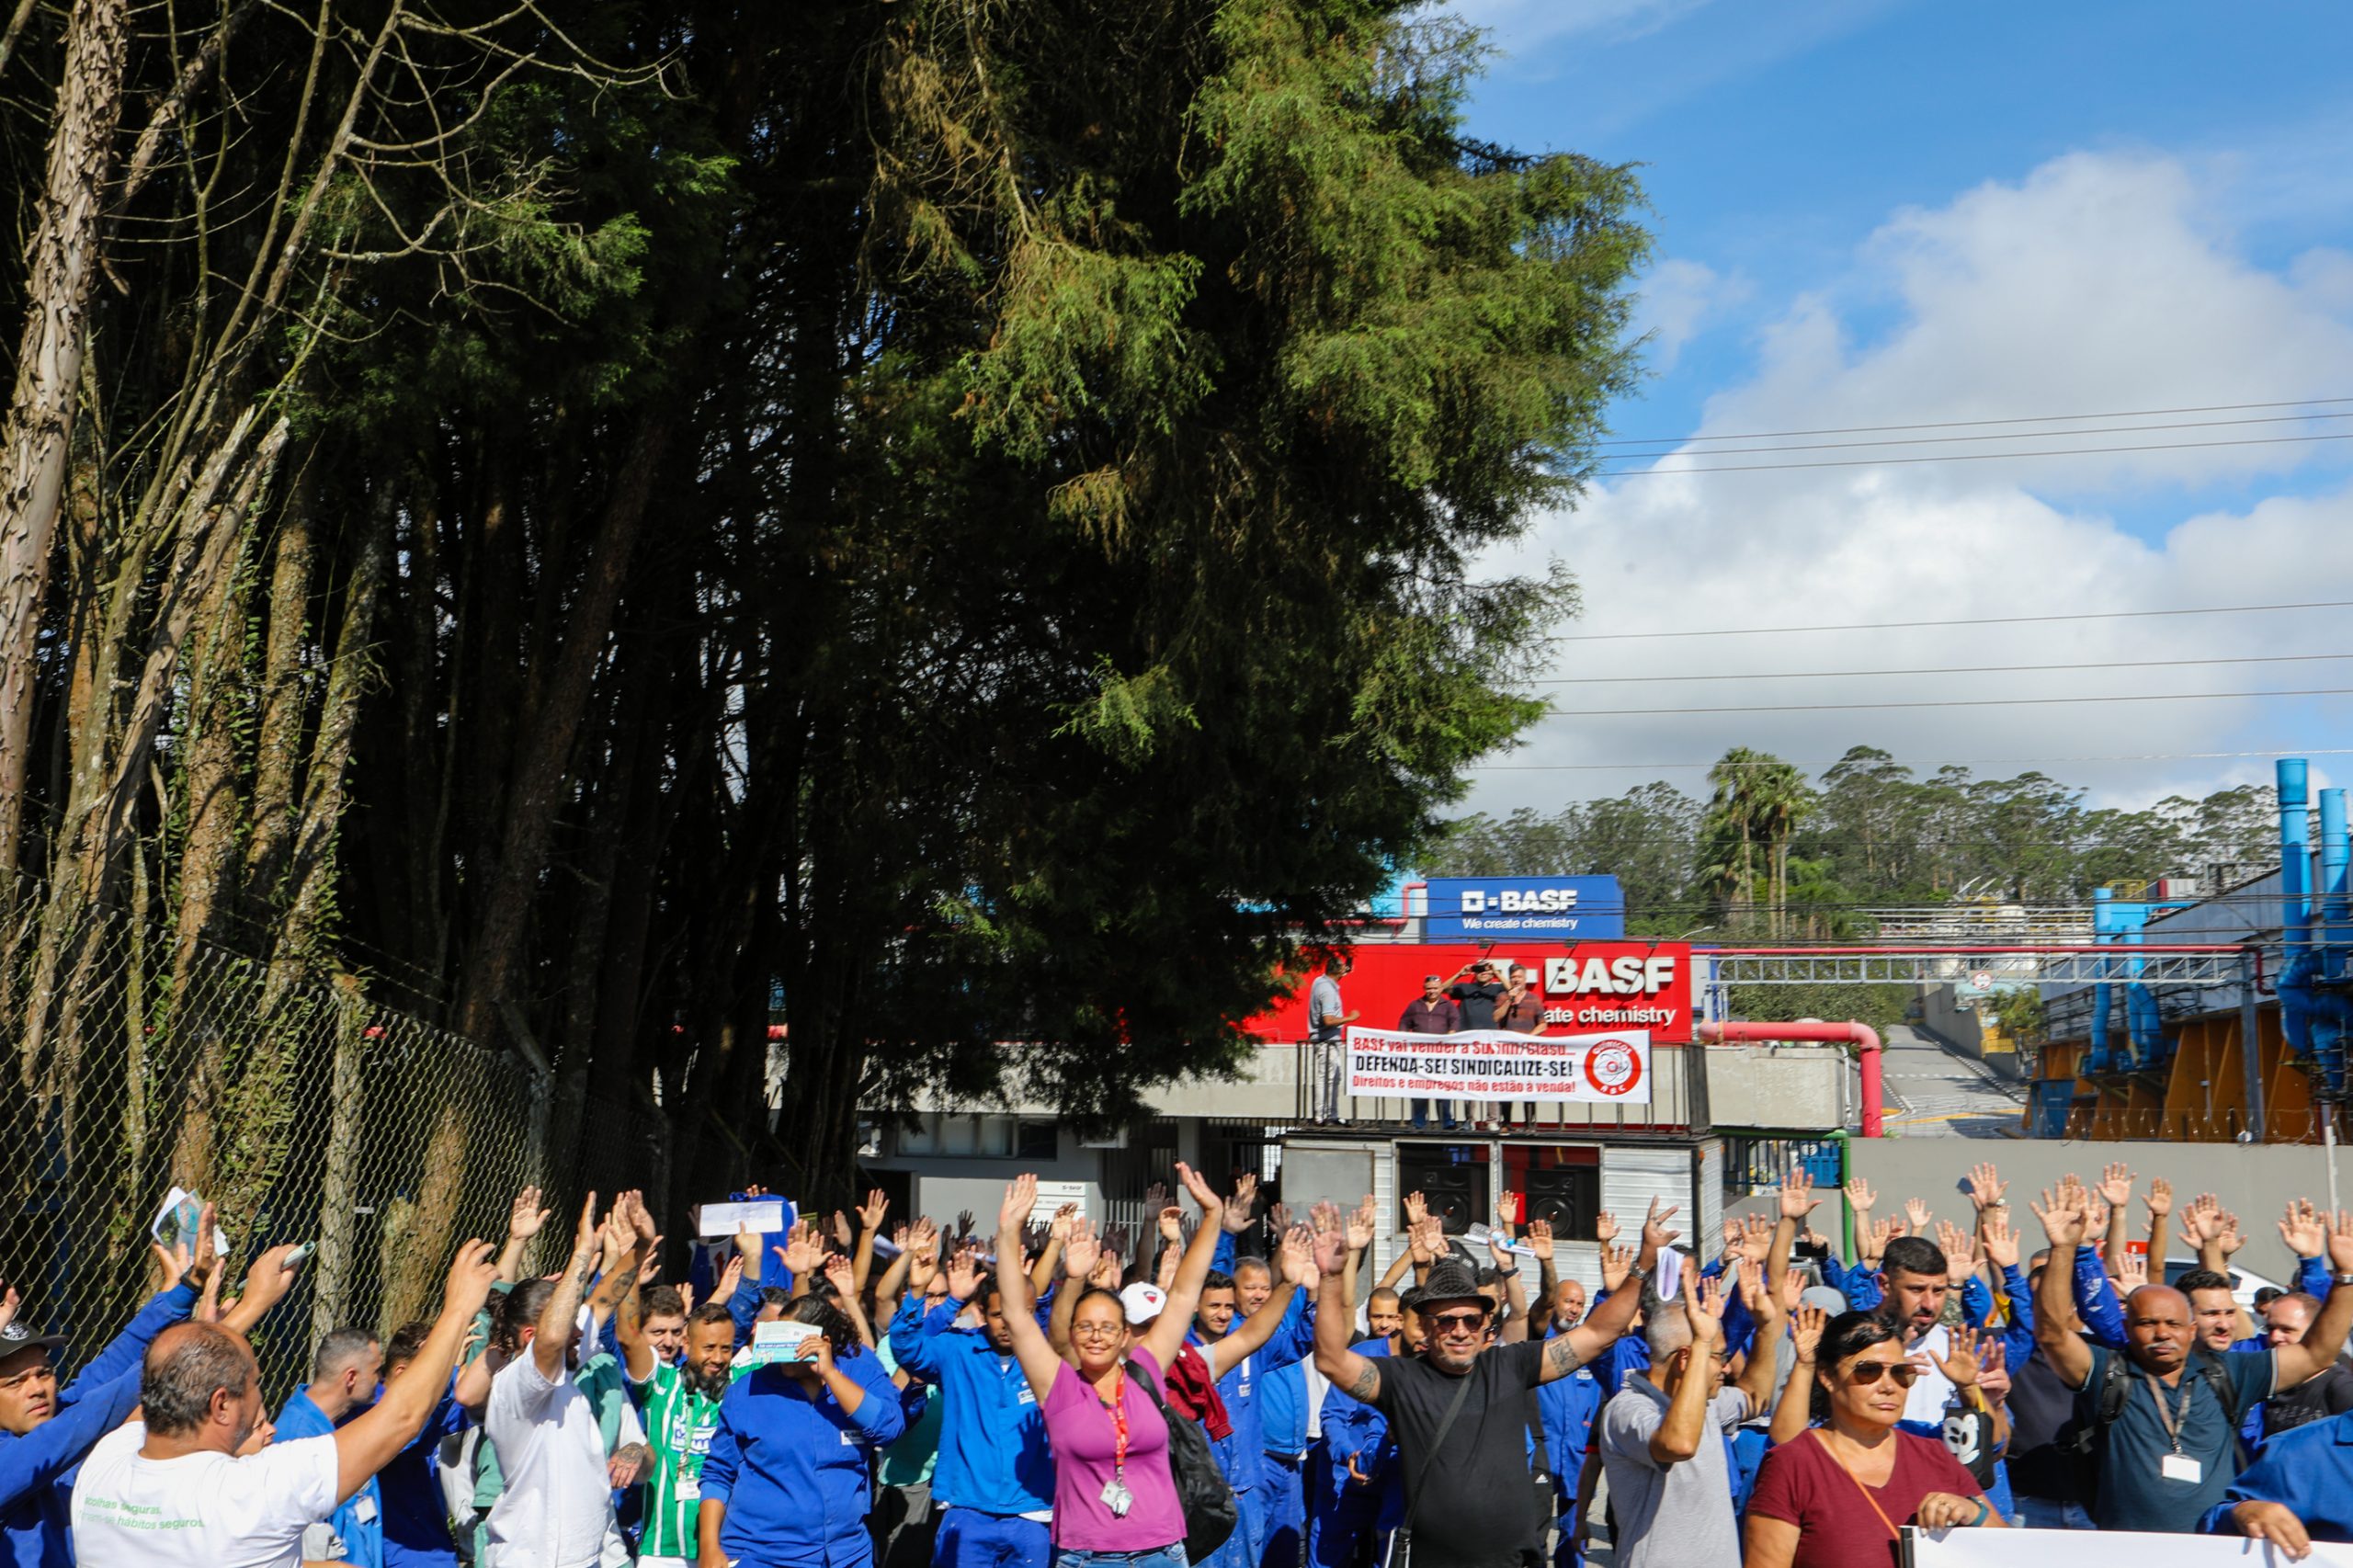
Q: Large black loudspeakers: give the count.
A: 2